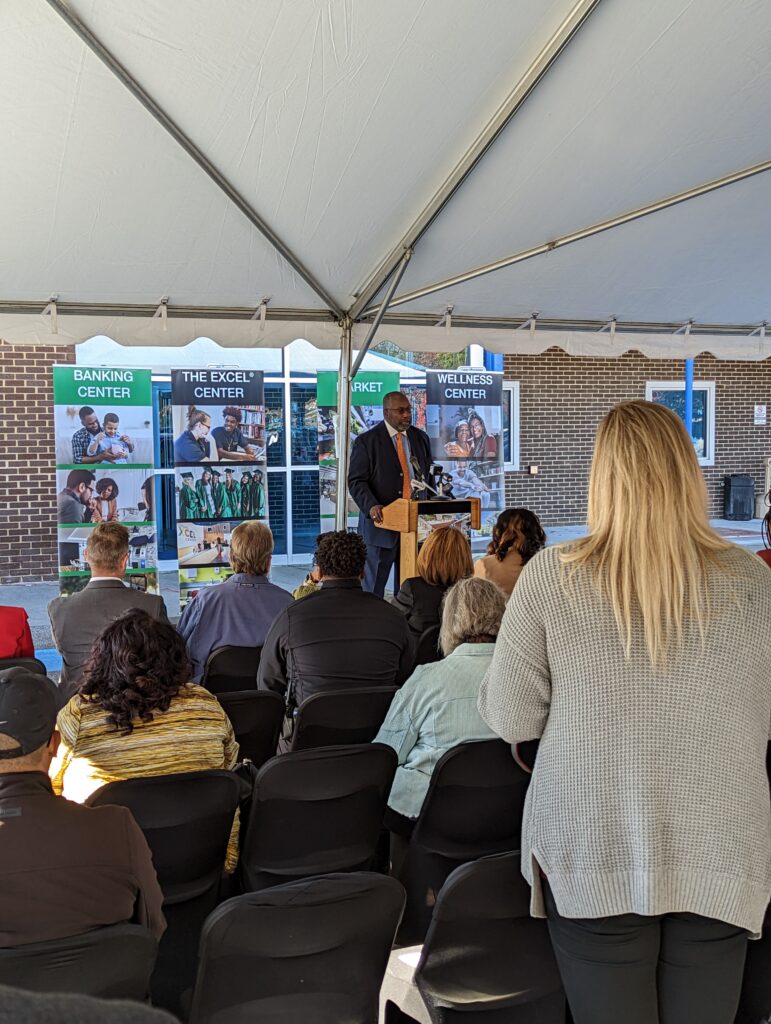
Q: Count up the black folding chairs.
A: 11